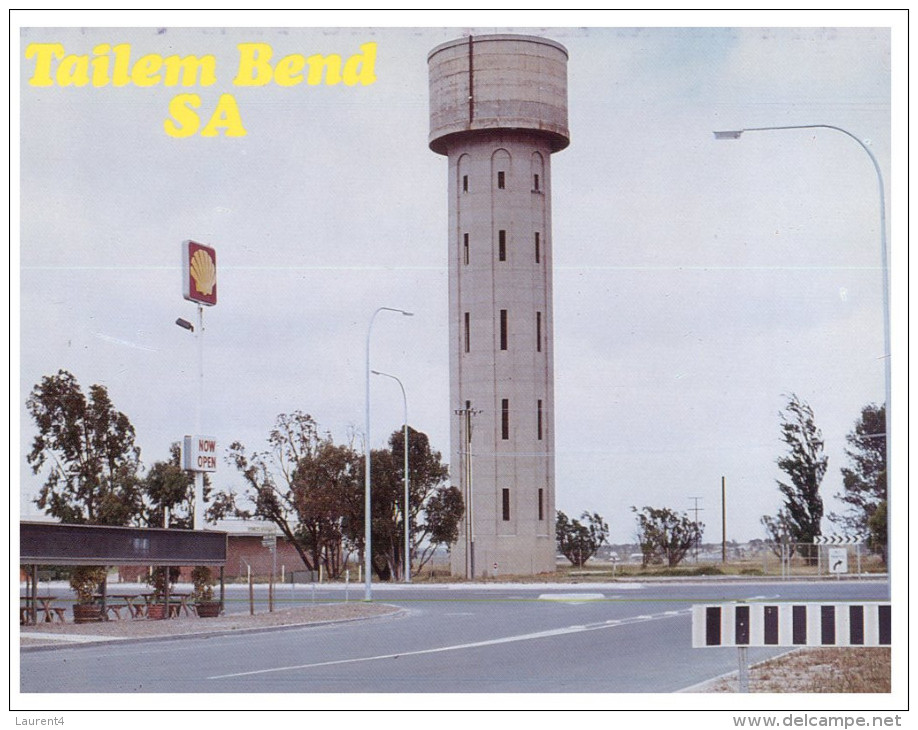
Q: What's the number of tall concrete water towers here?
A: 1